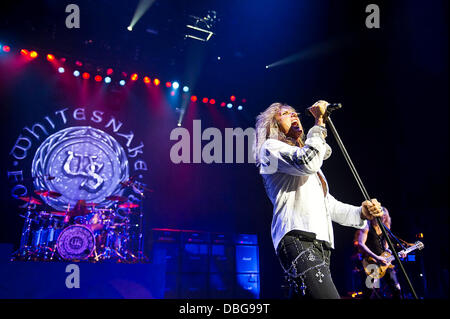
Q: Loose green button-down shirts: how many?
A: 0